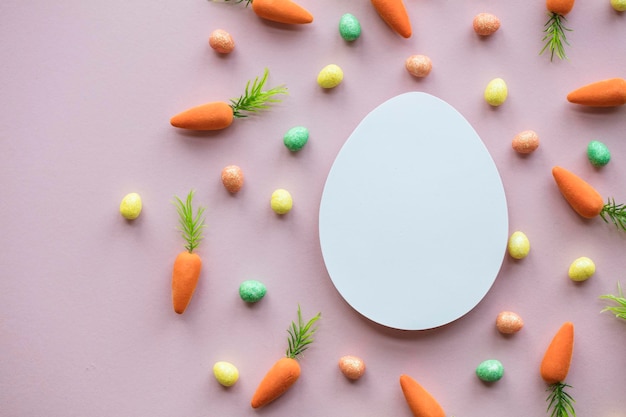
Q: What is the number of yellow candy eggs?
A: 8